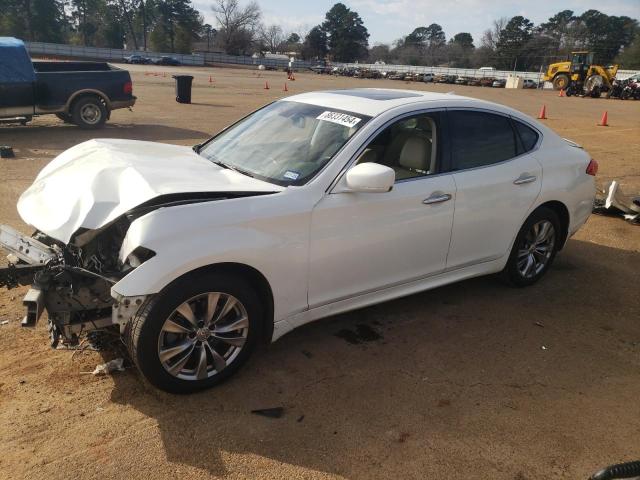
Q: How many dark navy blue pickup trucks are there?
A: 1